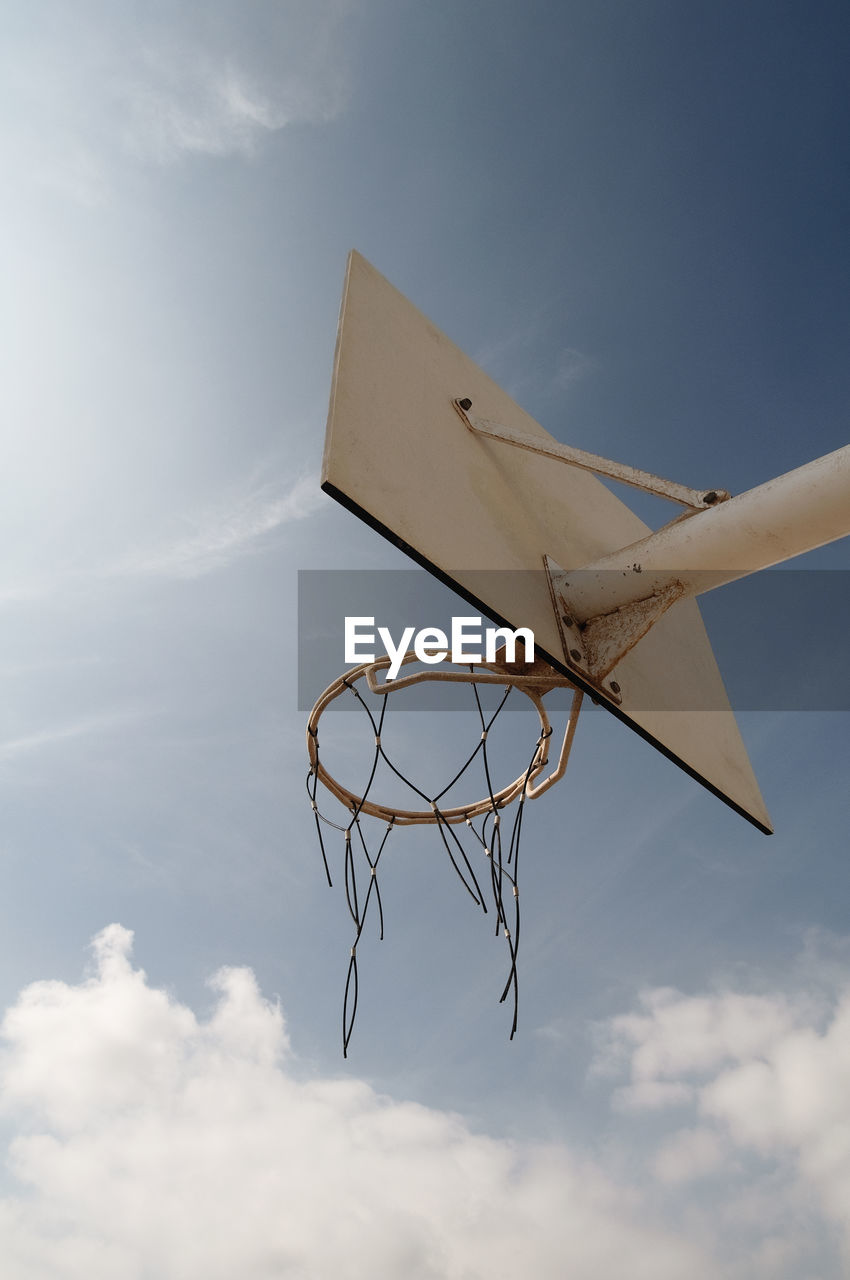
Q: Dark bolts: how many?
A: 5